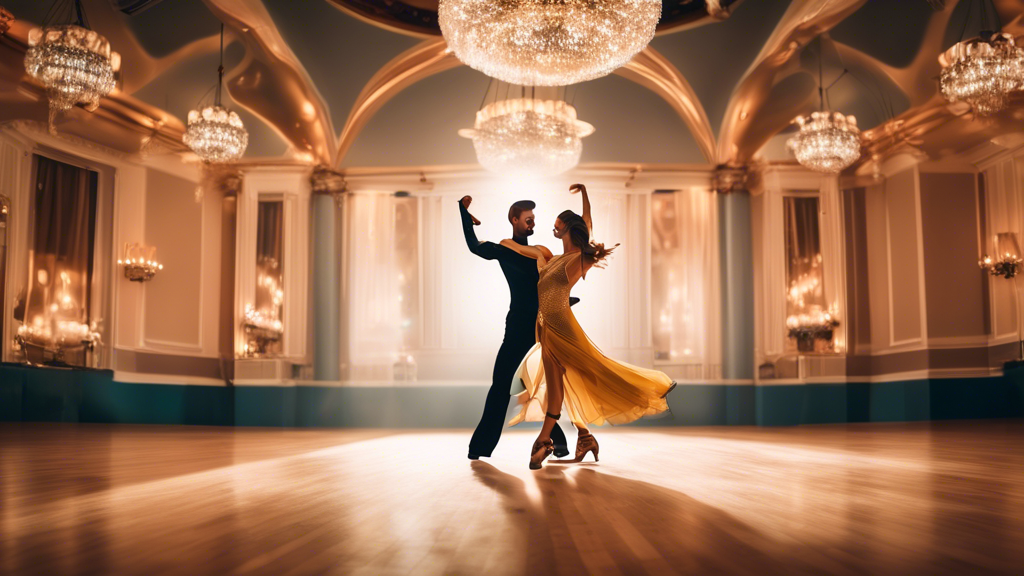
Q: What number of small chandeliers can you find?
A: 4